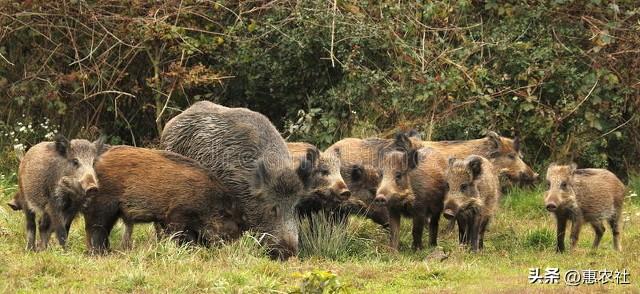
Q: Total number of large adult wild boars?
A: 1